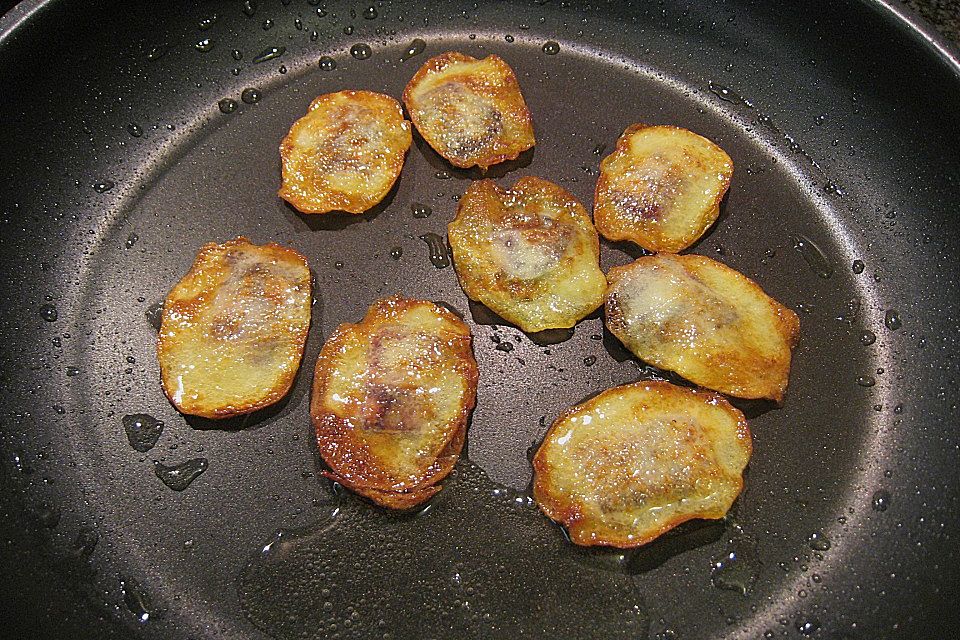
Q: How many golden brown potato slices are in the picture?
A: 8